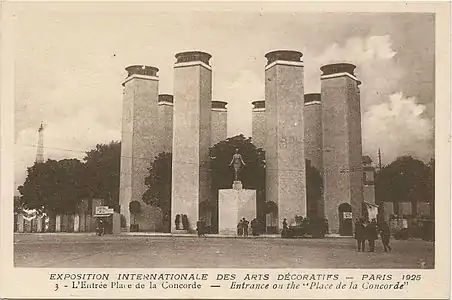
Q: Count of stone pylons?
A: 8